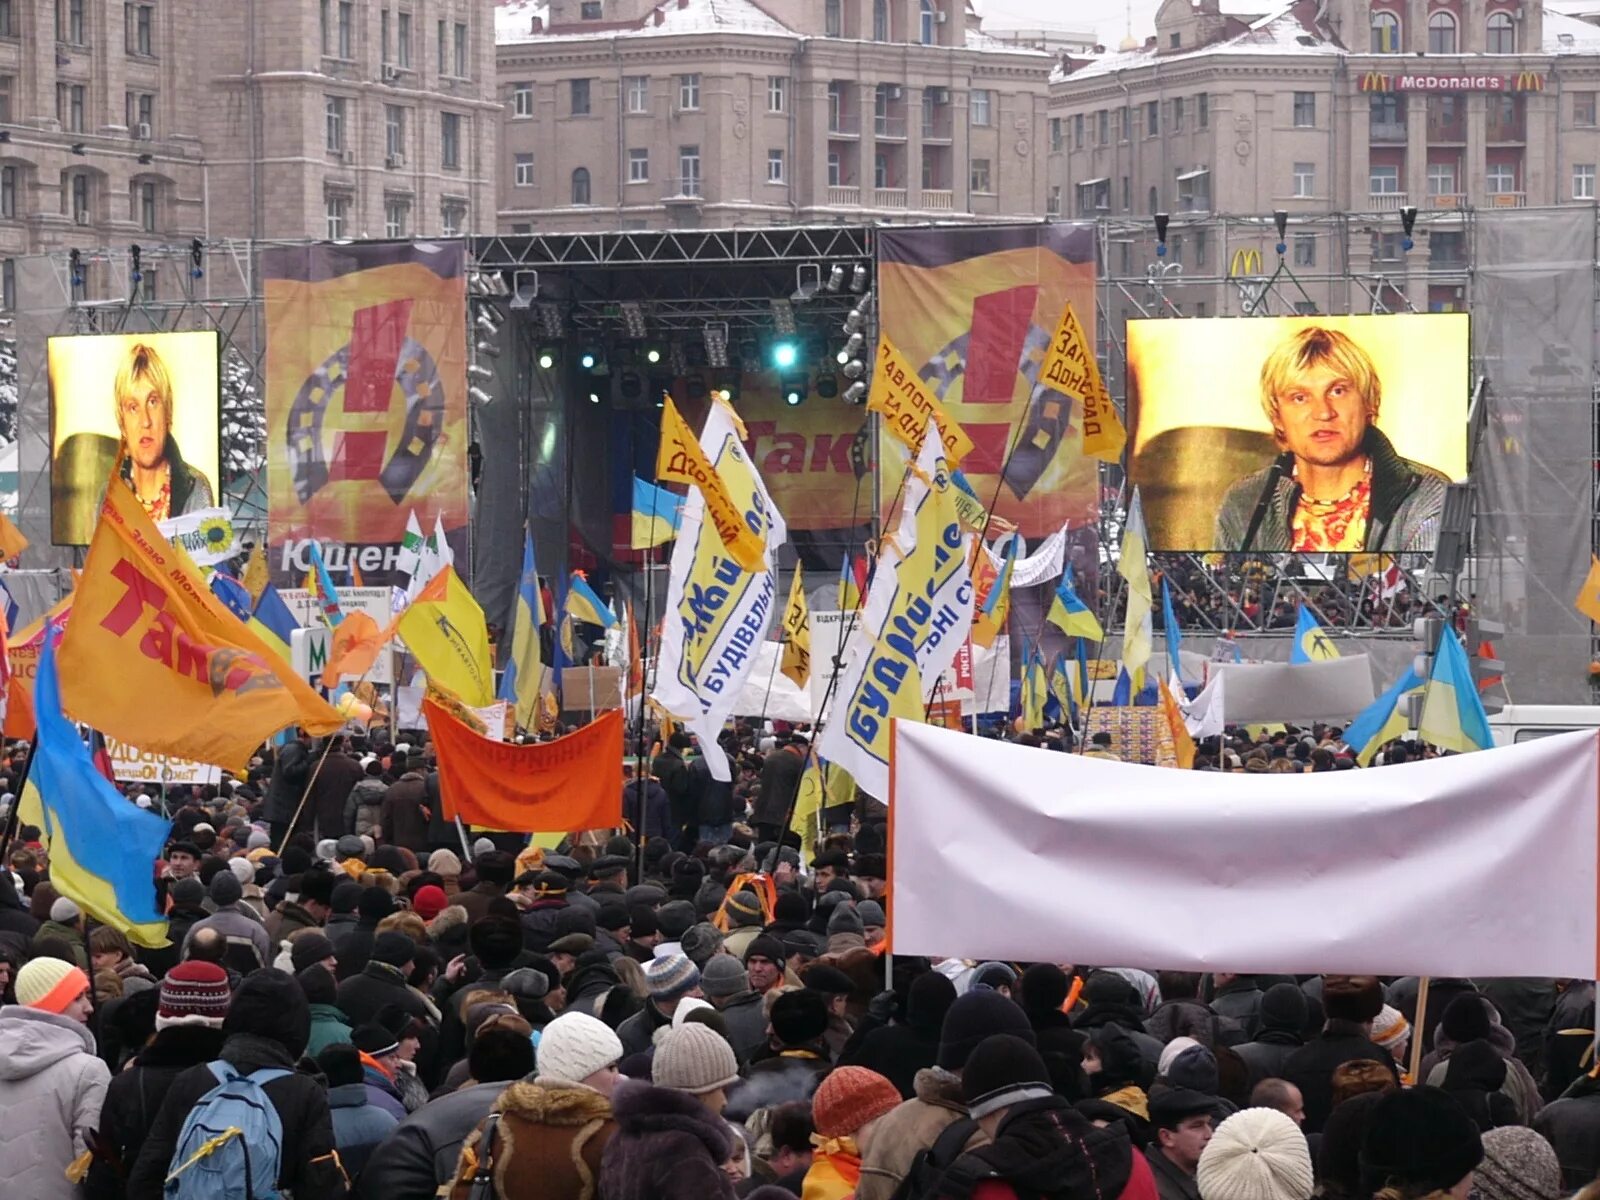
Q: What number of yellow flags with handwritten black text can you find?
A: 4